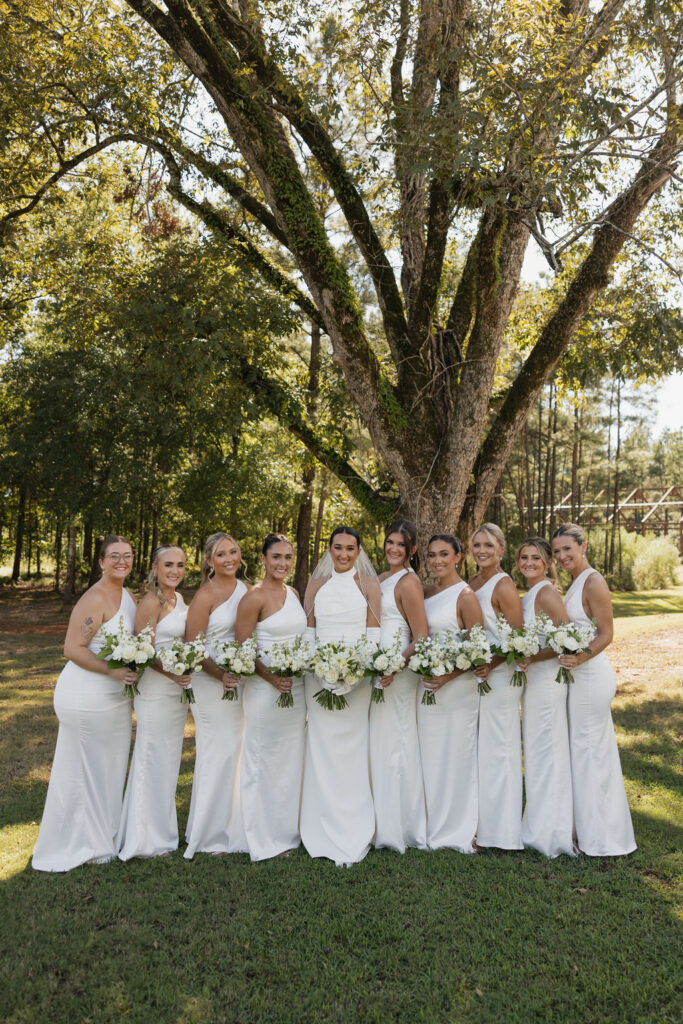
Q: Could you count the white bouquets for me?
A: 10